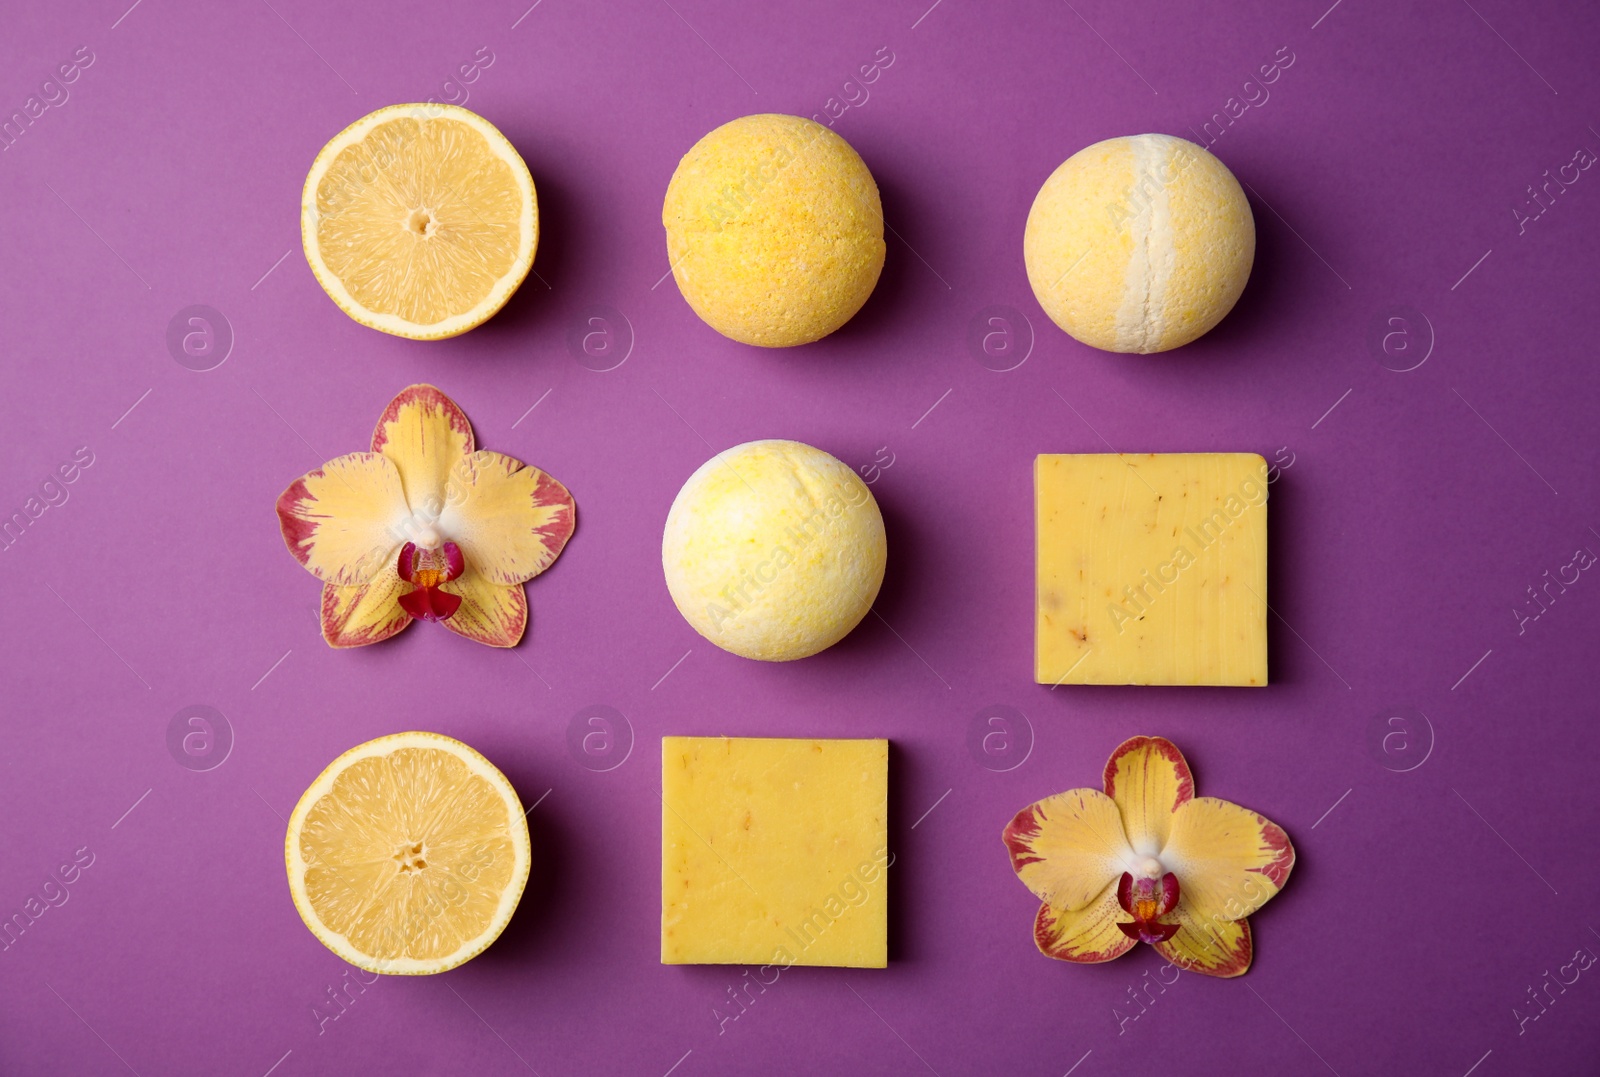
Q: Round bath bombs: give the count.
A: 3